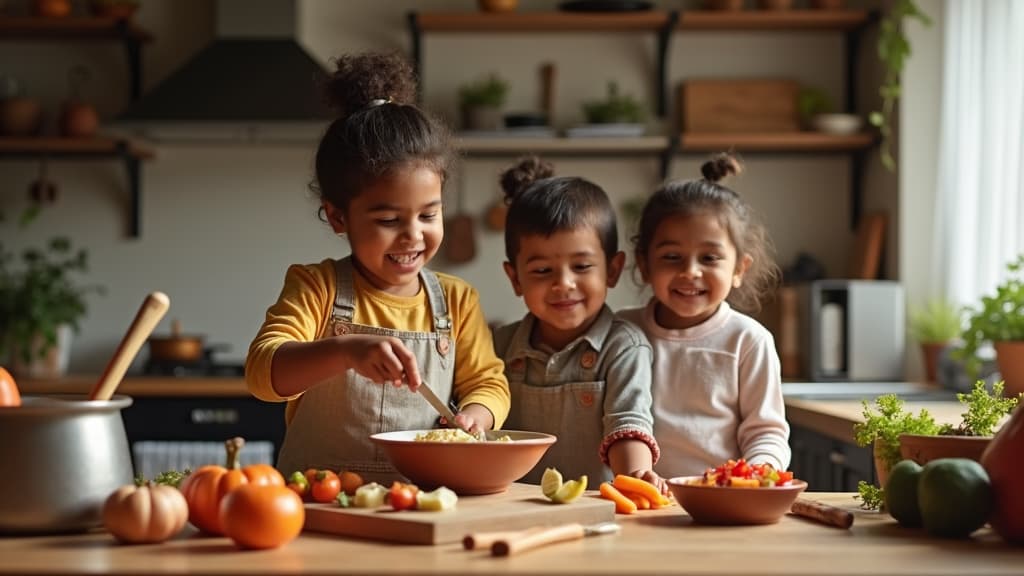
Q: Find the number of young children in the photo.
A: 3